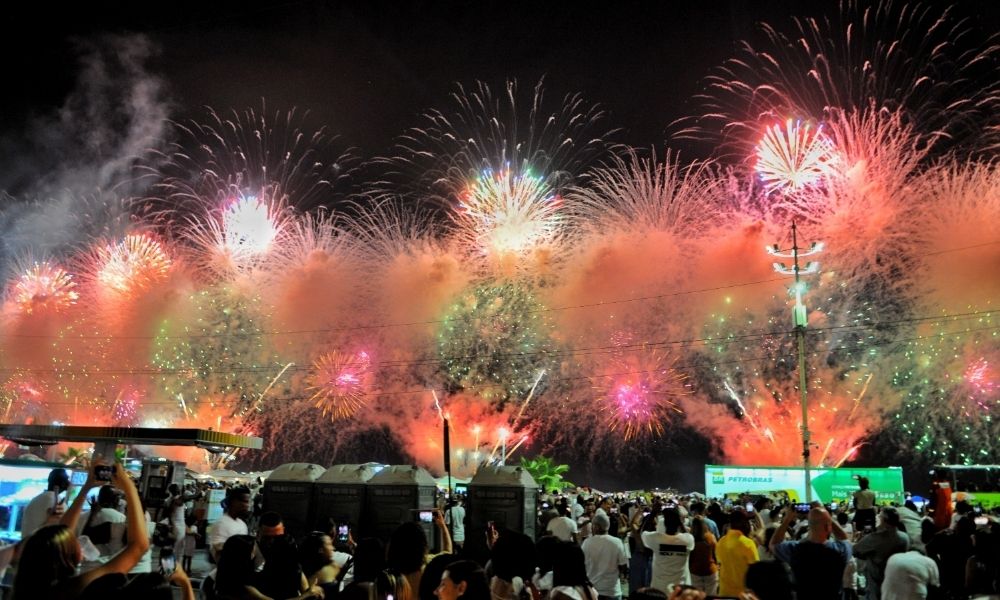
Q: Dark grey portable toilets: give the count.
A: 4